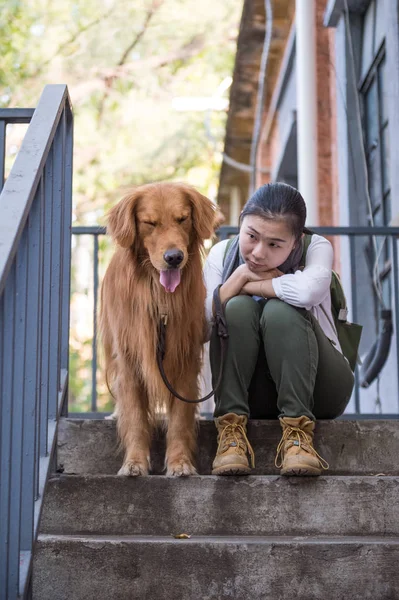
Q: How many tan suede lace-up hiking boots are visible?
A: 2